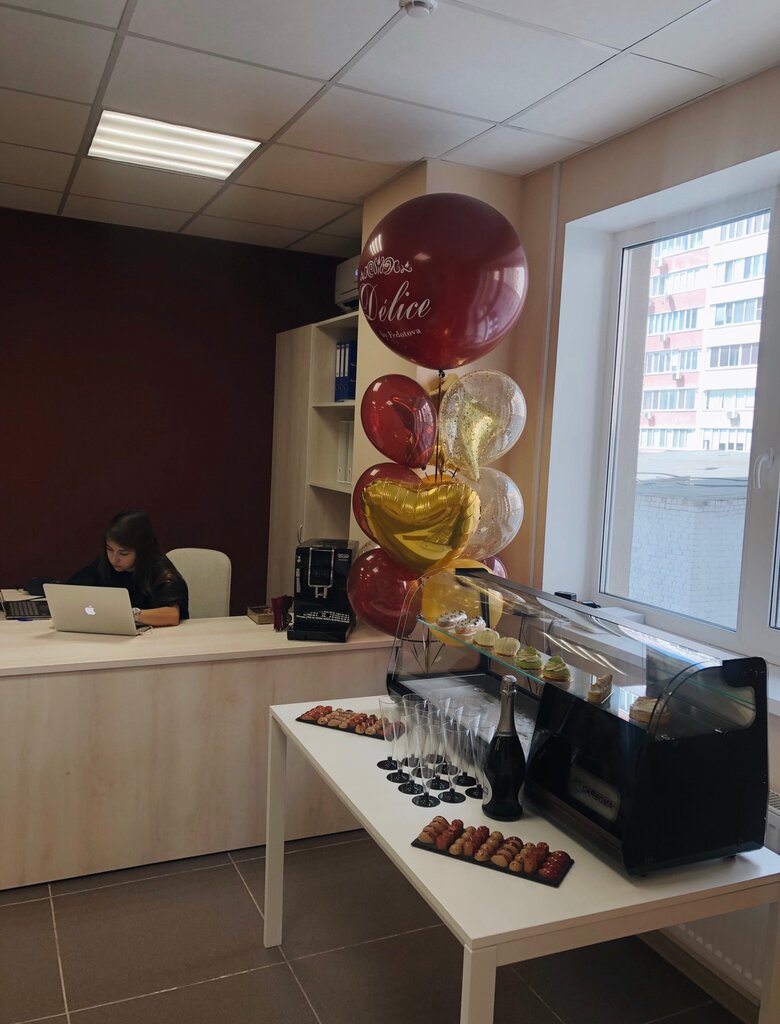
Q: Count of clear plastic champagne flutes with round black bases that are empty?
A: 12